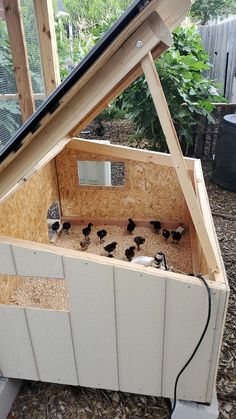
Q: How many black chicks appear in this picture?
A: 11